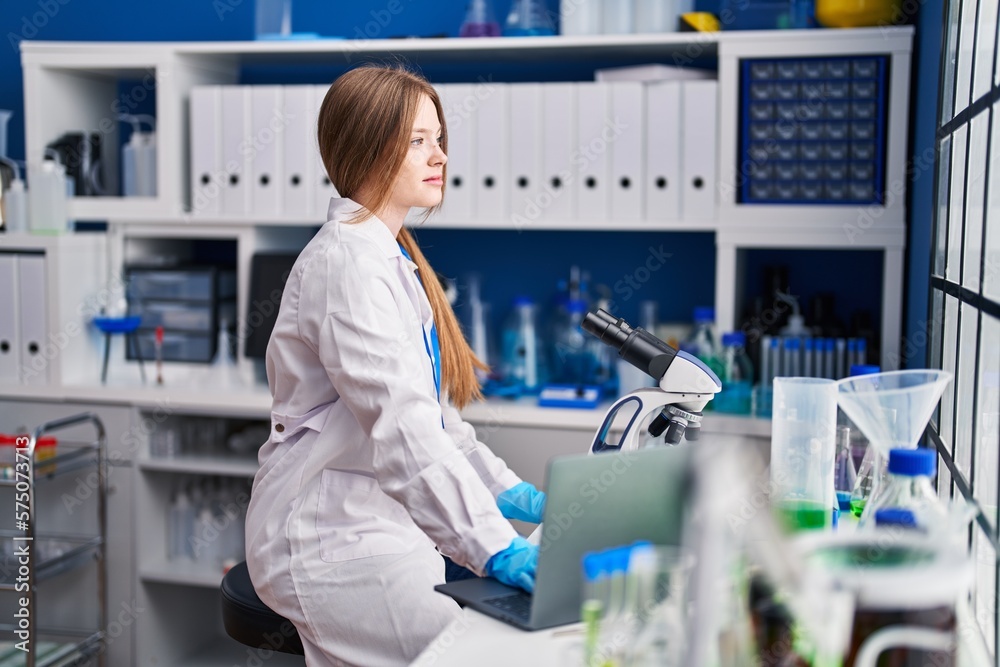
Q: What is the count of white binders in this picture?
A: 15